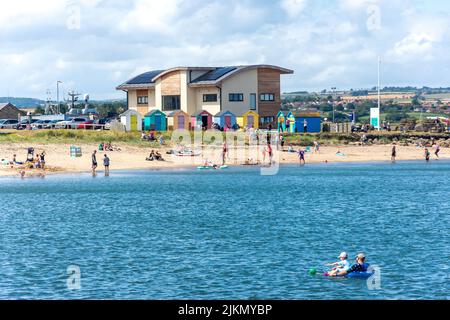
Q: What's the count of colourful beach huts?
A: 8